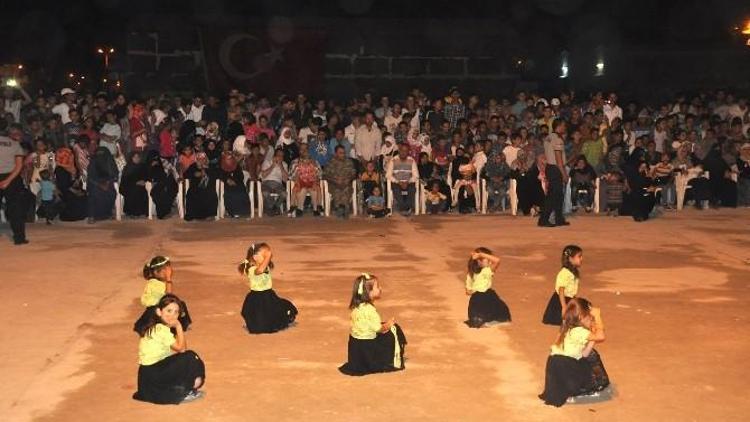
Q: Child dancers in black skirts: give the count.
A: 7